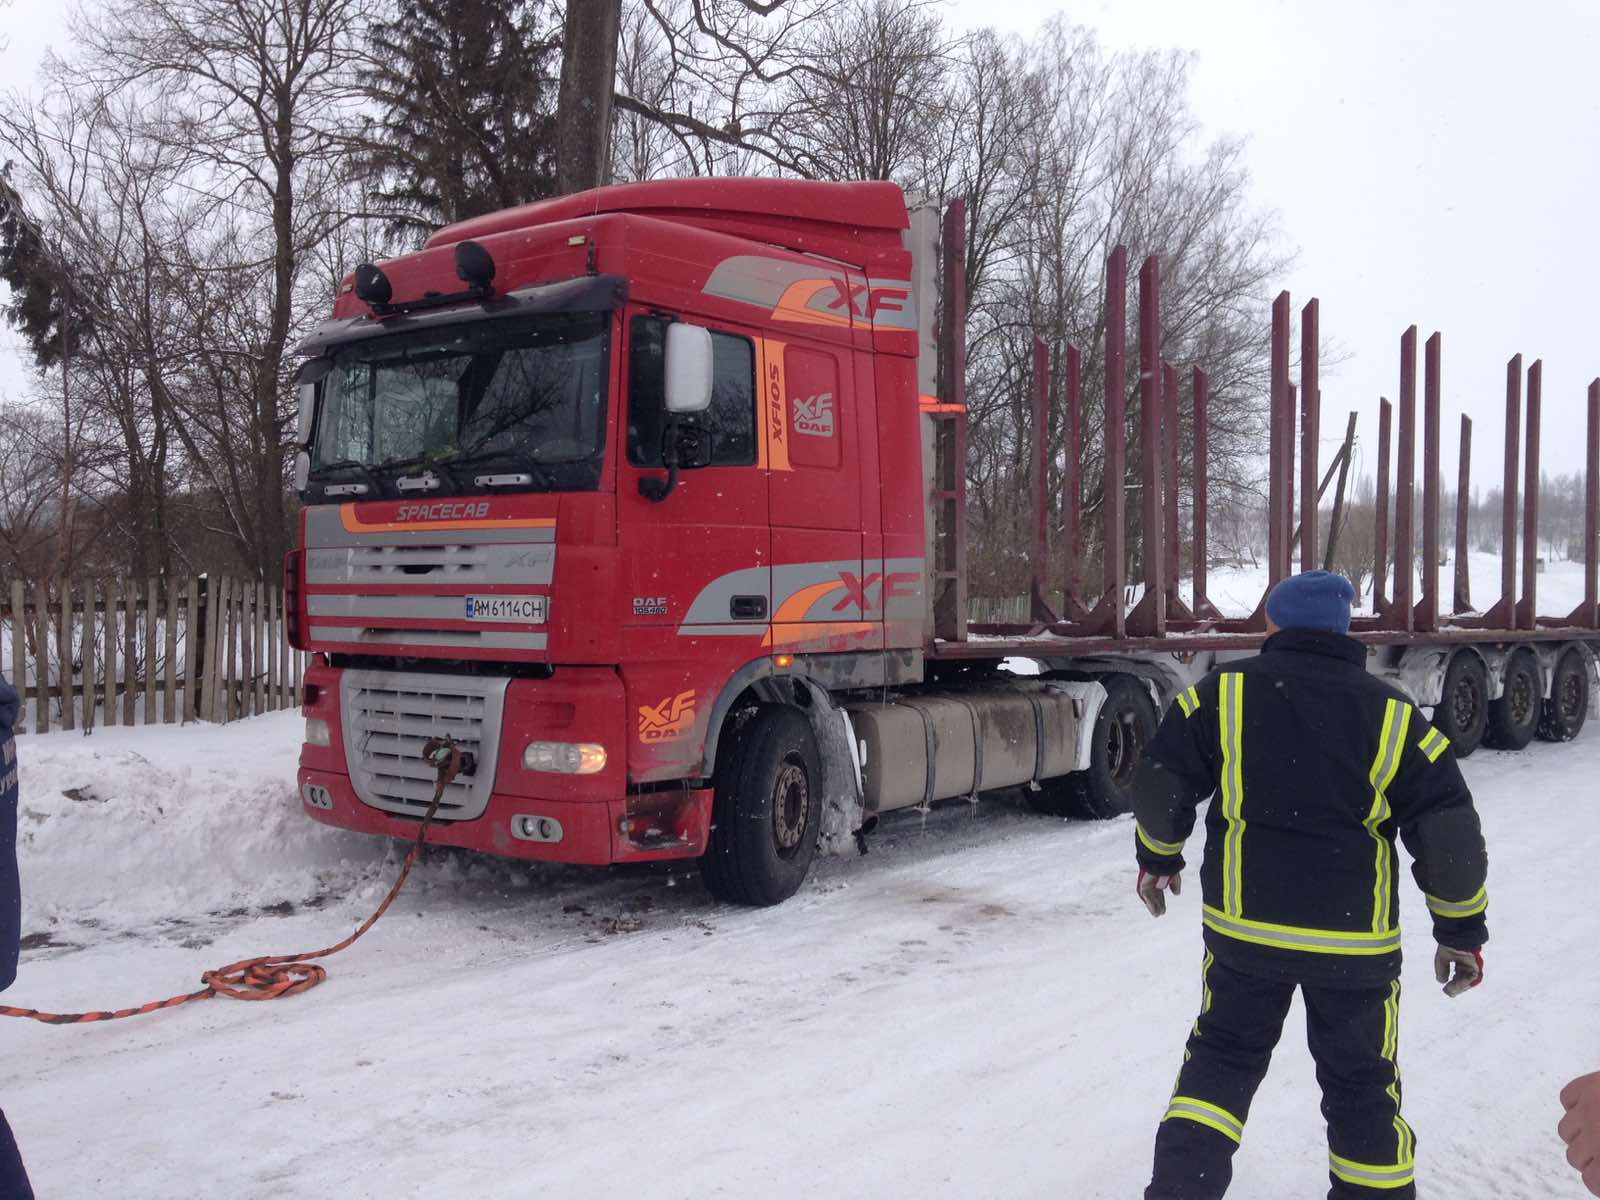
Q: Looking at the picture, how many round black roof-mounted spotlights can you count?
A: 2